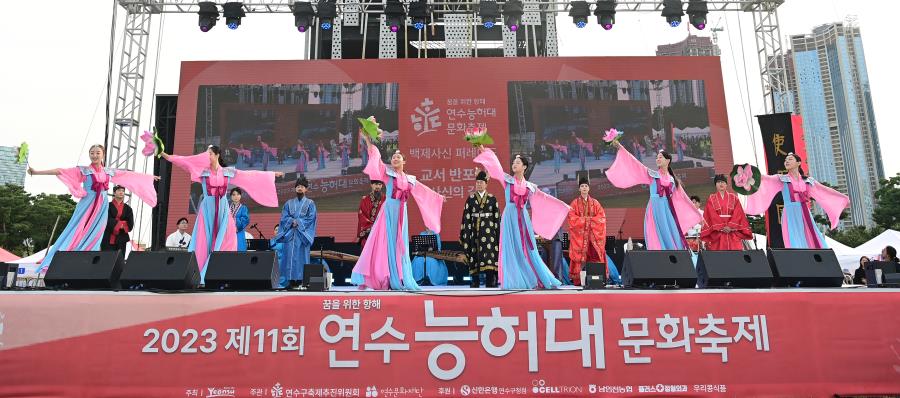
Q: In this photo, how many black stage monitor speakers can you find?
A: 6